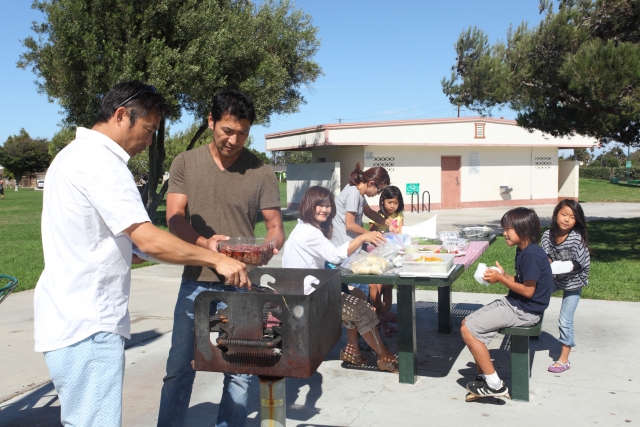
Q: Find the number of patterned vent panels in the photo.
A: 2